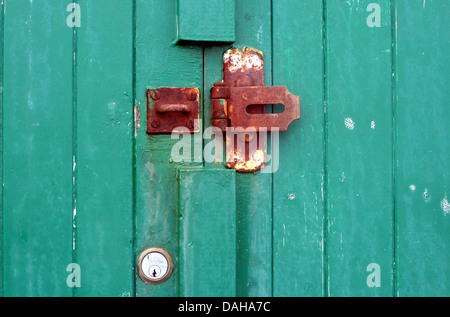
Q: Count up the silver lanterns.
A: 0